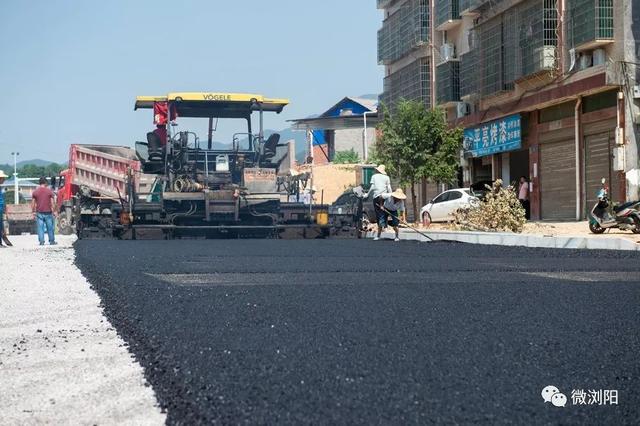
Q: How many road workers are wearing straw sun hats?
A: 2